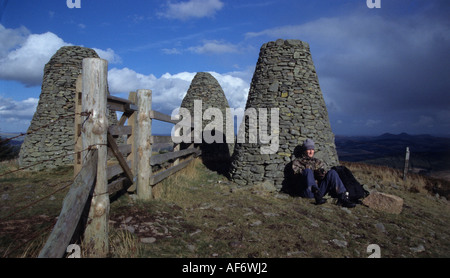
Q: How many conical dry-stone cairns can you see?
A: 3